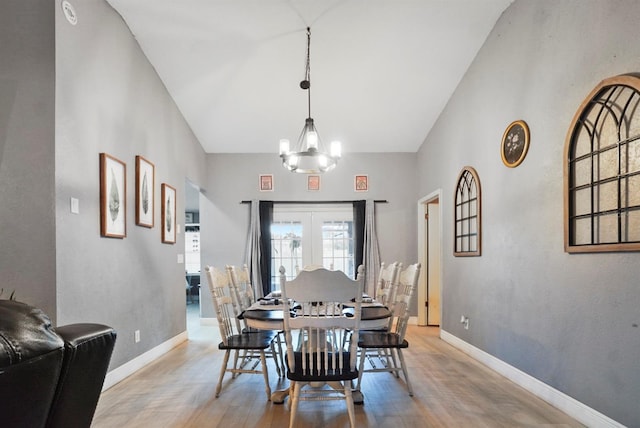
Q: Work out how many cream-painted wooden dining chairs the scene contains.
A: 6